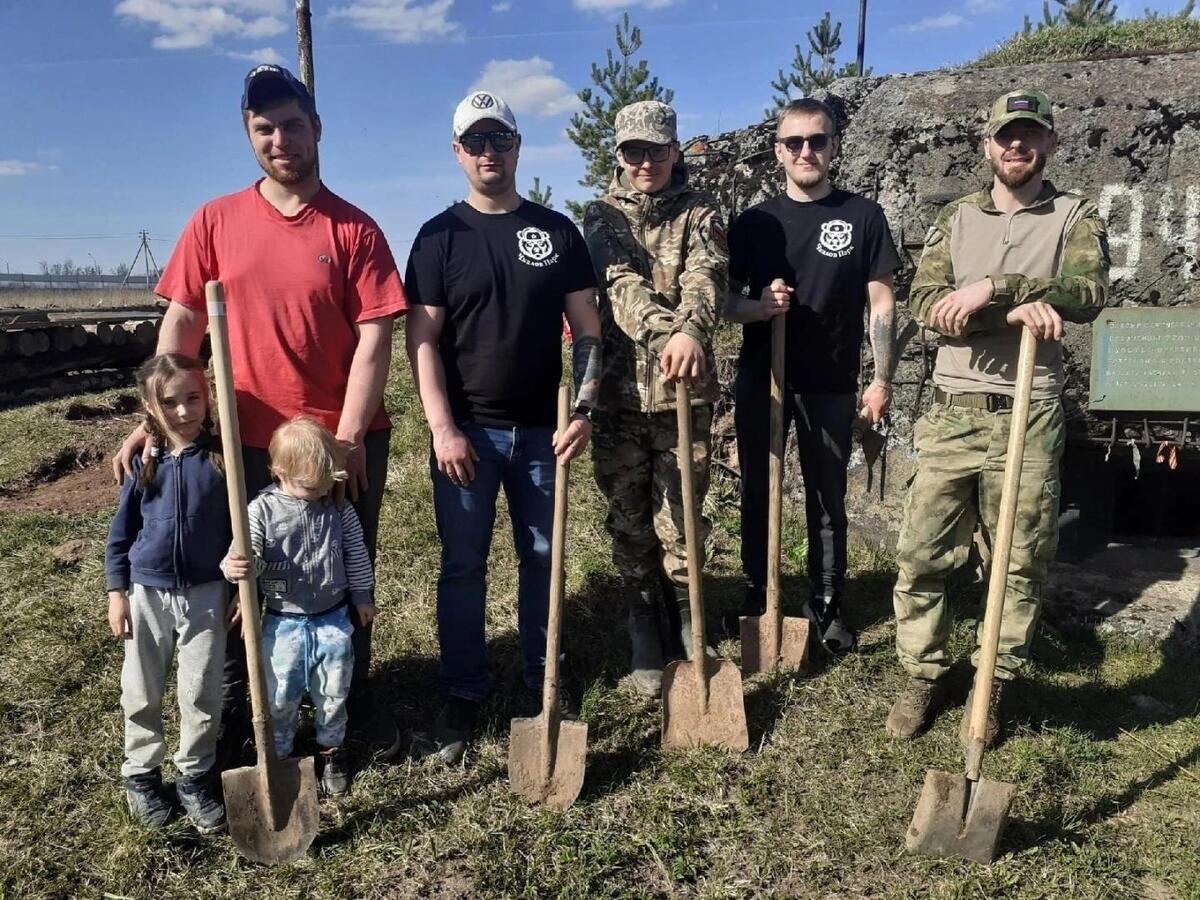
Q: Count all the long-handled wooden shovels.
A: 5